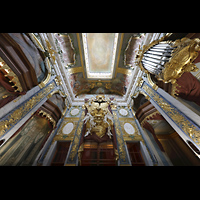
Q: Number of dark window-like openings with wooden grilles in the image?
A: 3